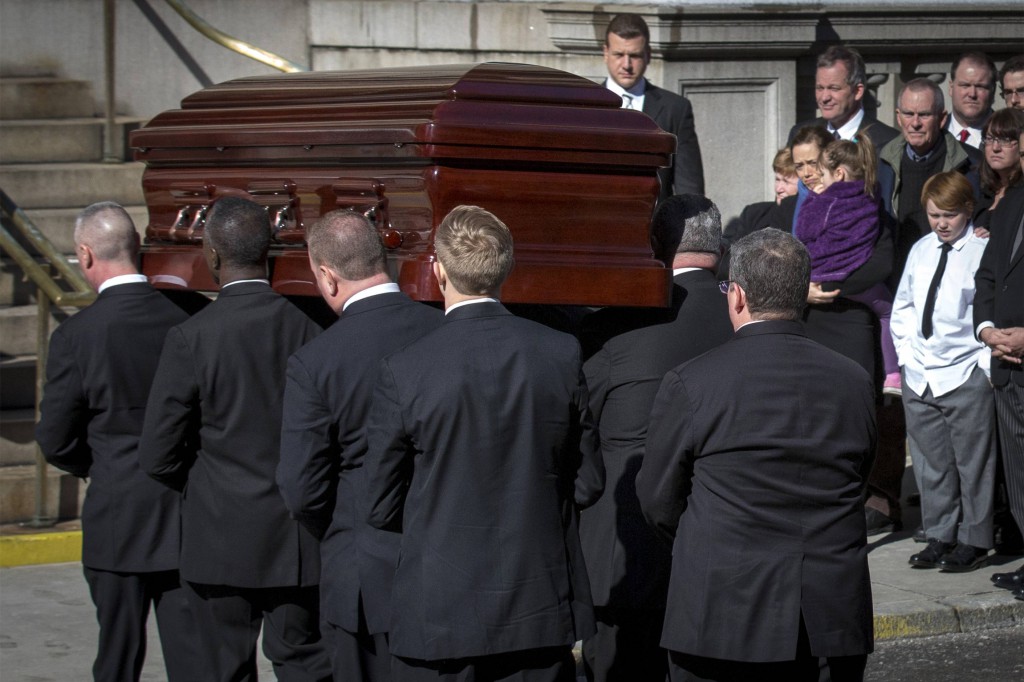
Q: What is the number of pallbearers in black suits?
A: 6